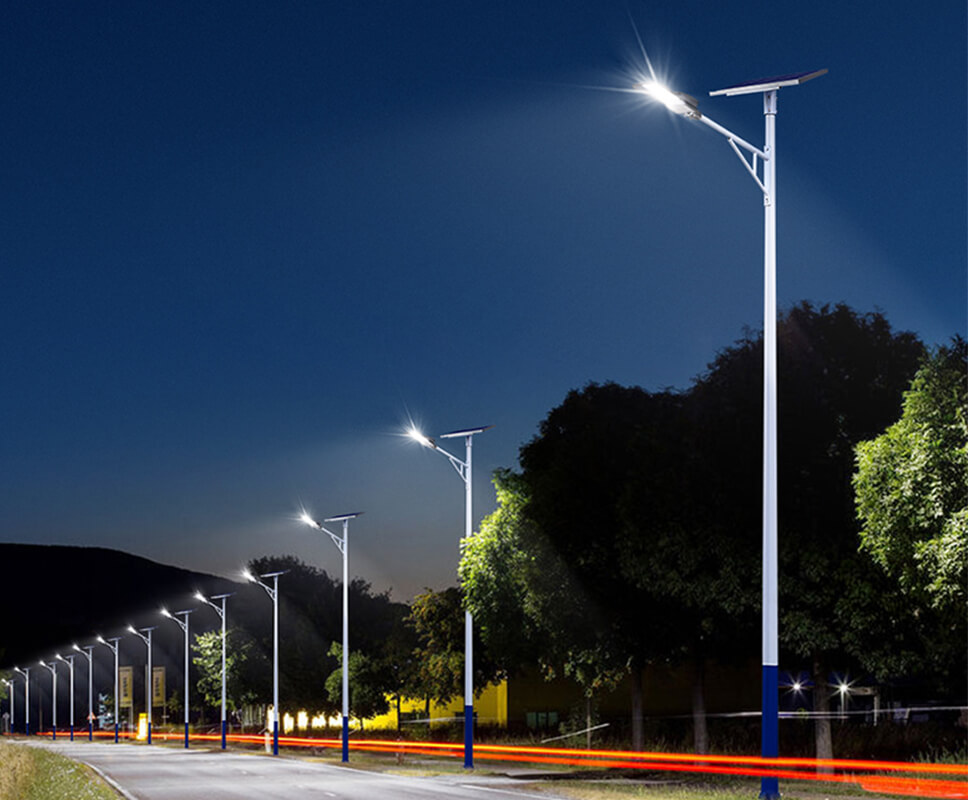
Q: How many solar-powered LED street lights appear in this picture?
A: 13